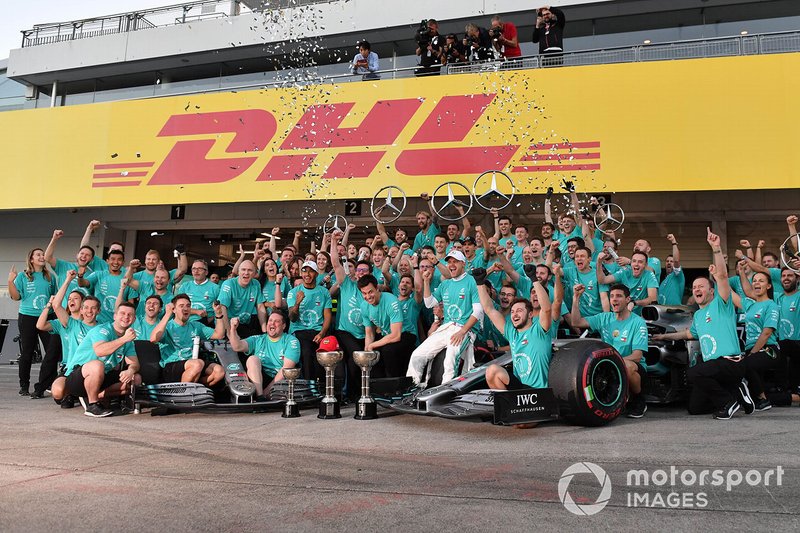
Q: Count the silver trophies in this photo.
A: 3